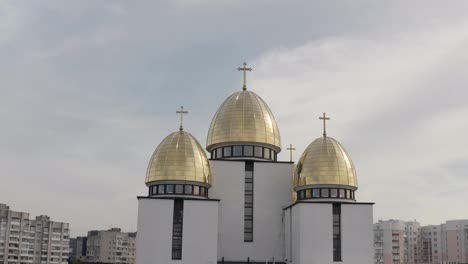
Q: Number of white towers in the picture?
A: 3